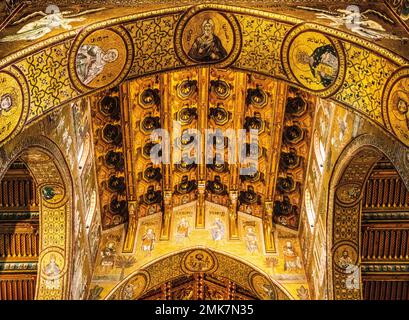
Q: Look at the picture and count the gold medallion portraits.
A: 12